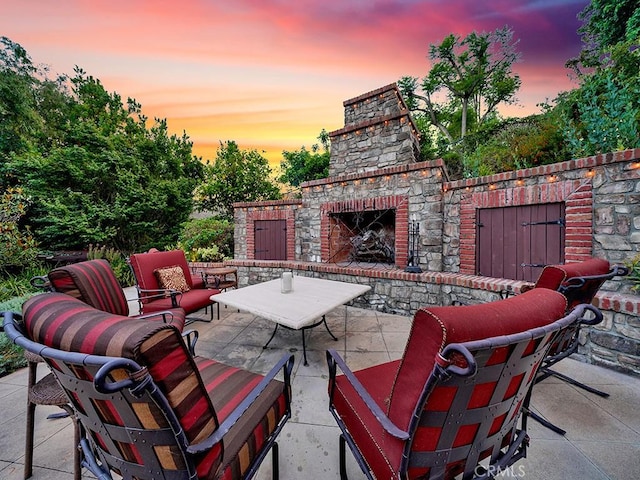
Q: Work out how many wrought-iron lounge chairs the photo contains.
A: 5